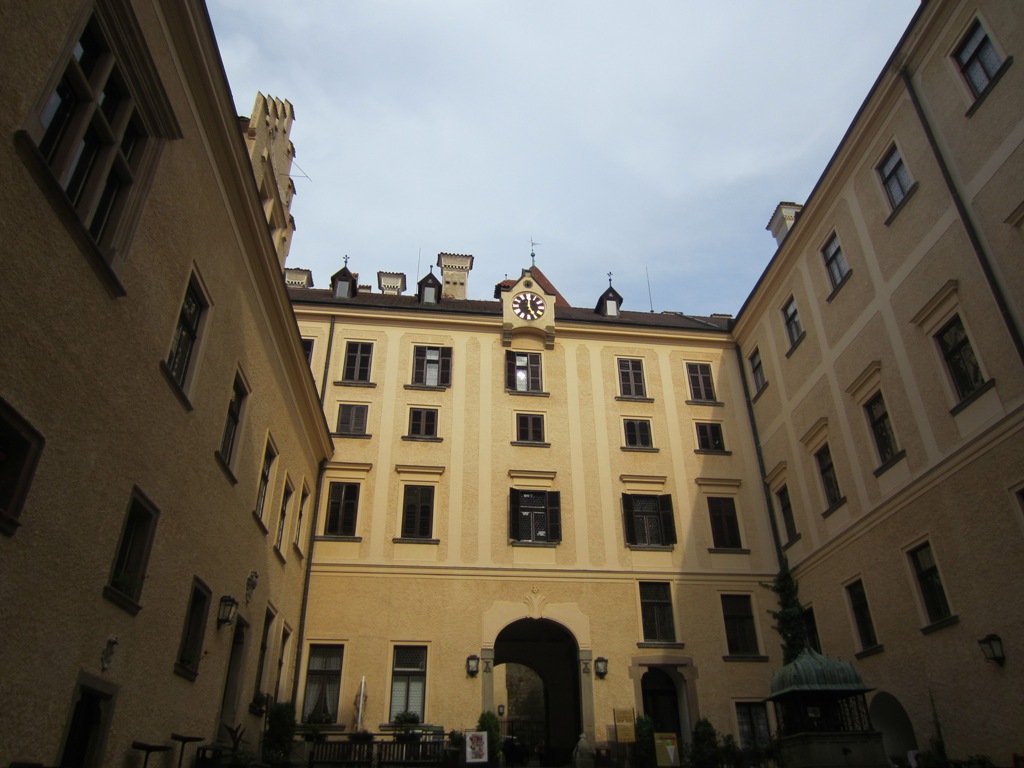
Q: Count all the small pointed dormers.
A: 3